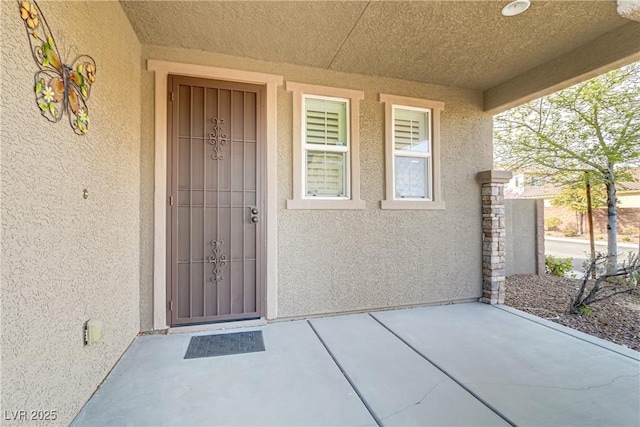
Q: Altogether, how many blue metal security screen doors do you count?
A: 0